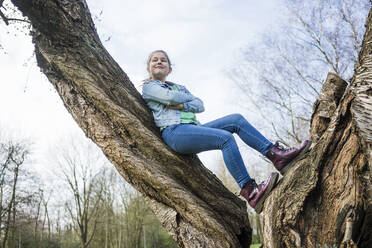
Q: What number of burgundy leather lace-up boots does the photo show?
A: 2